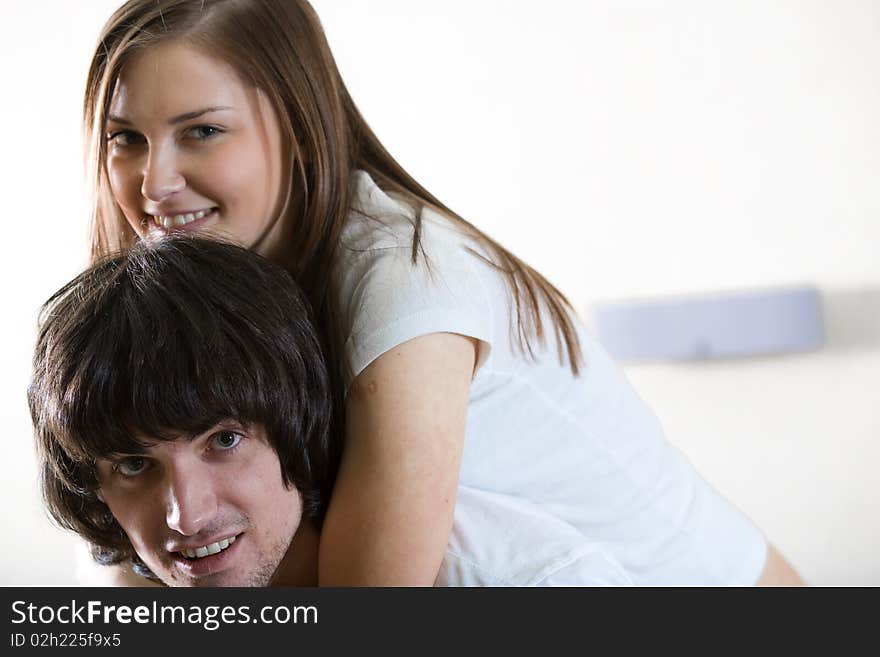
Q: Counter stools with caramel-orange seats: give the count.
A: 0